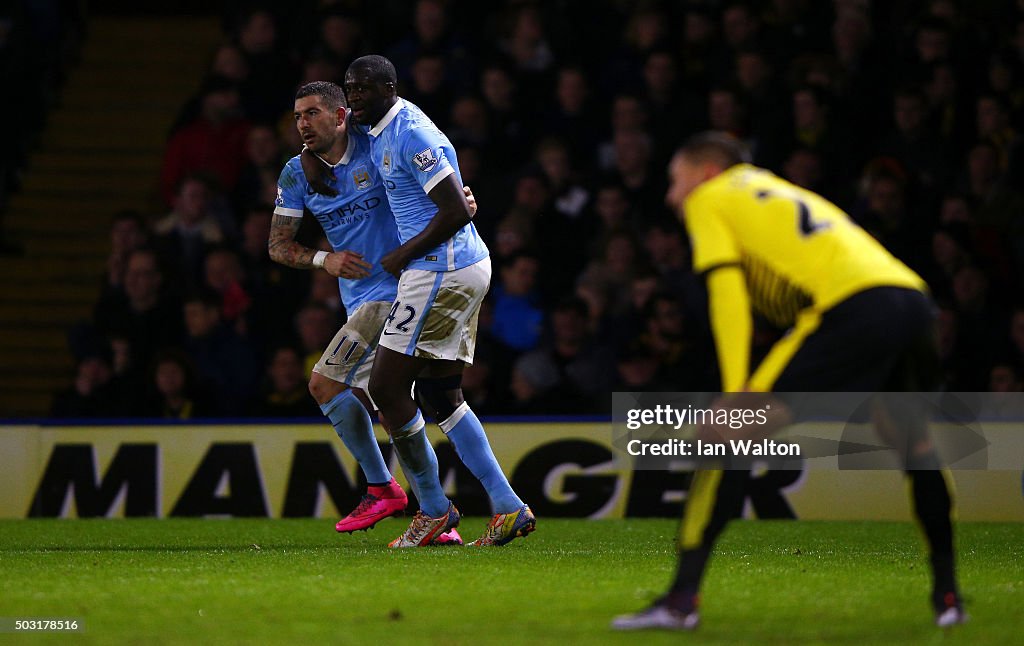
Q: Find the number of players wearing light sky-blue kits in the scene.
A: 2